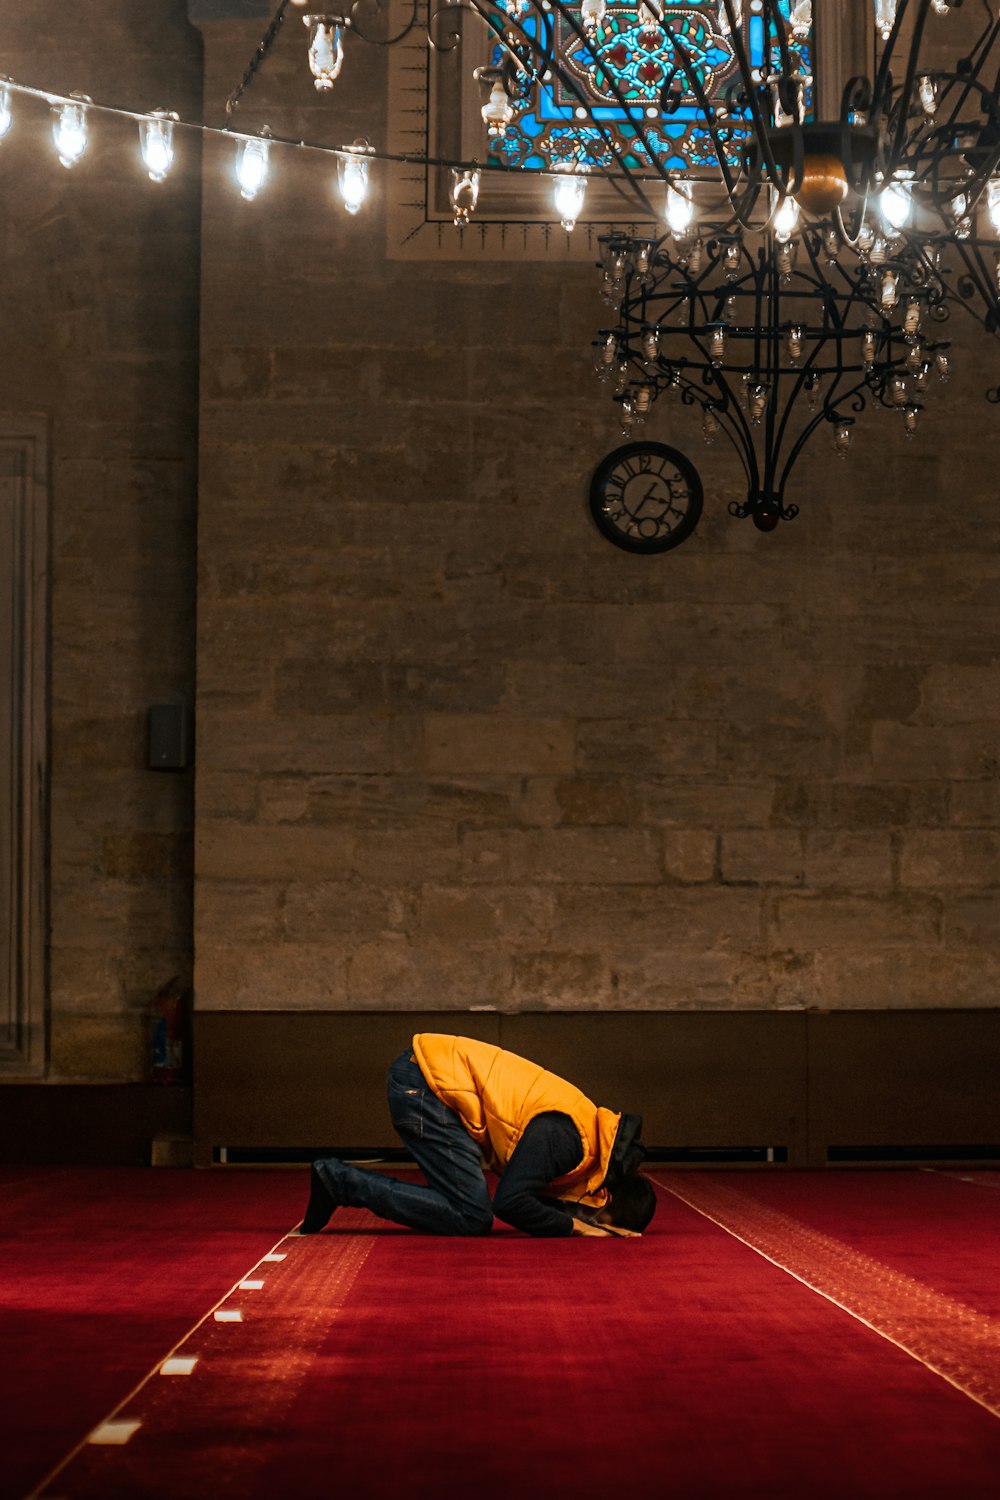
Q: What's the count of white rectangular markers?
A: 5